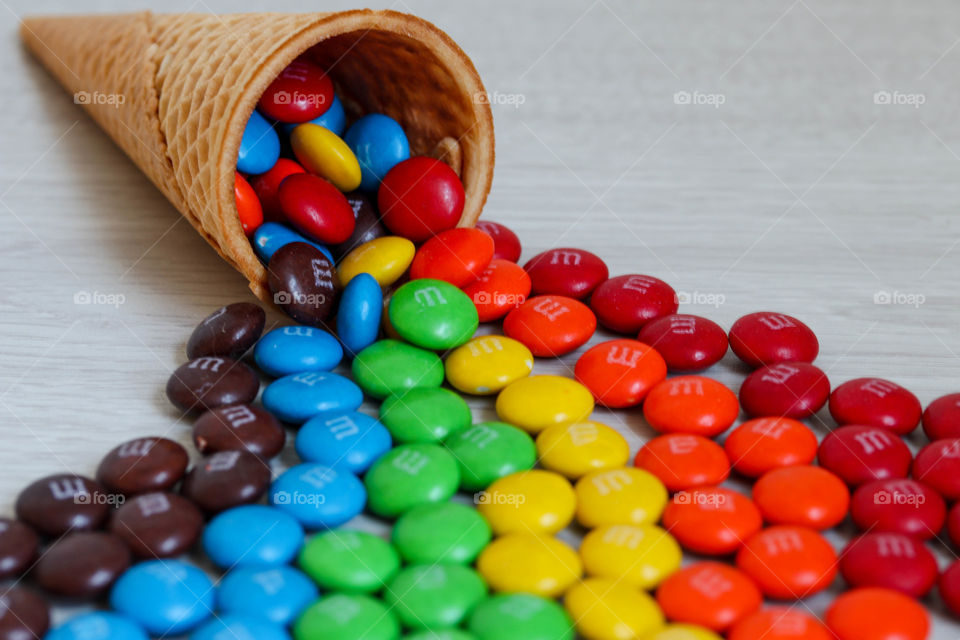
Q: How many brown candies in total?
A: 12